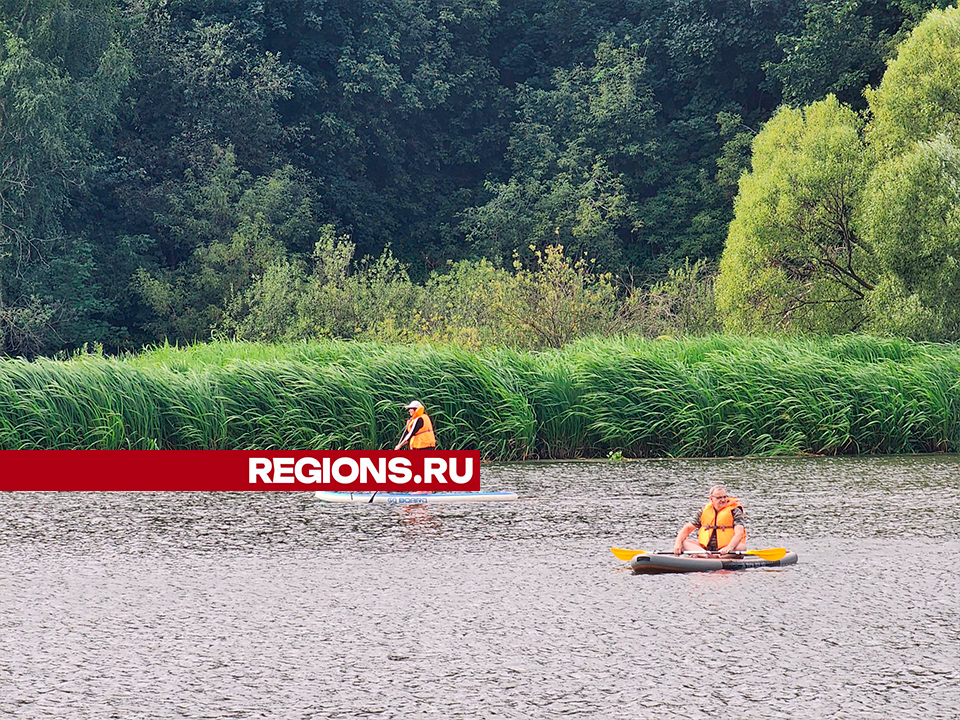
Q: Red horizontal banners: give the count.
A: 1